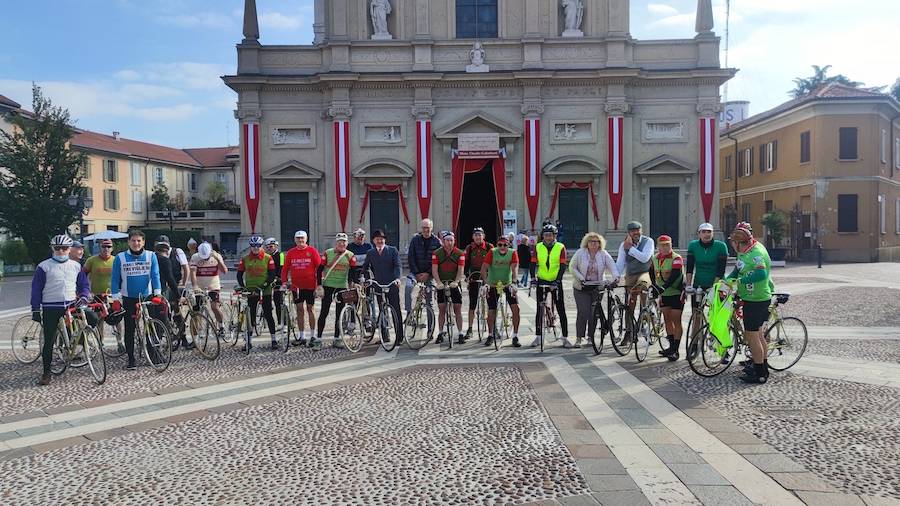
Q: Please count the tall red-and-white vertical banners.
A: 6